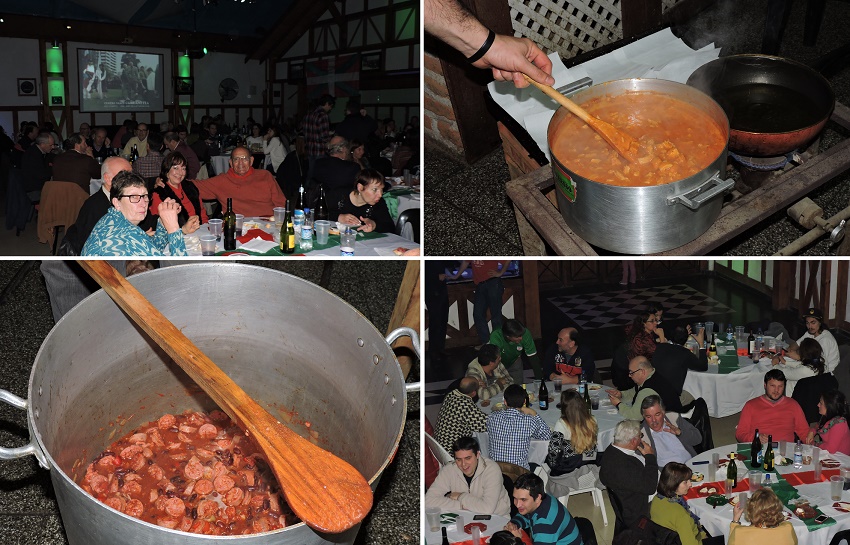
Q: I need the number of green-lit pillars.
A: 2